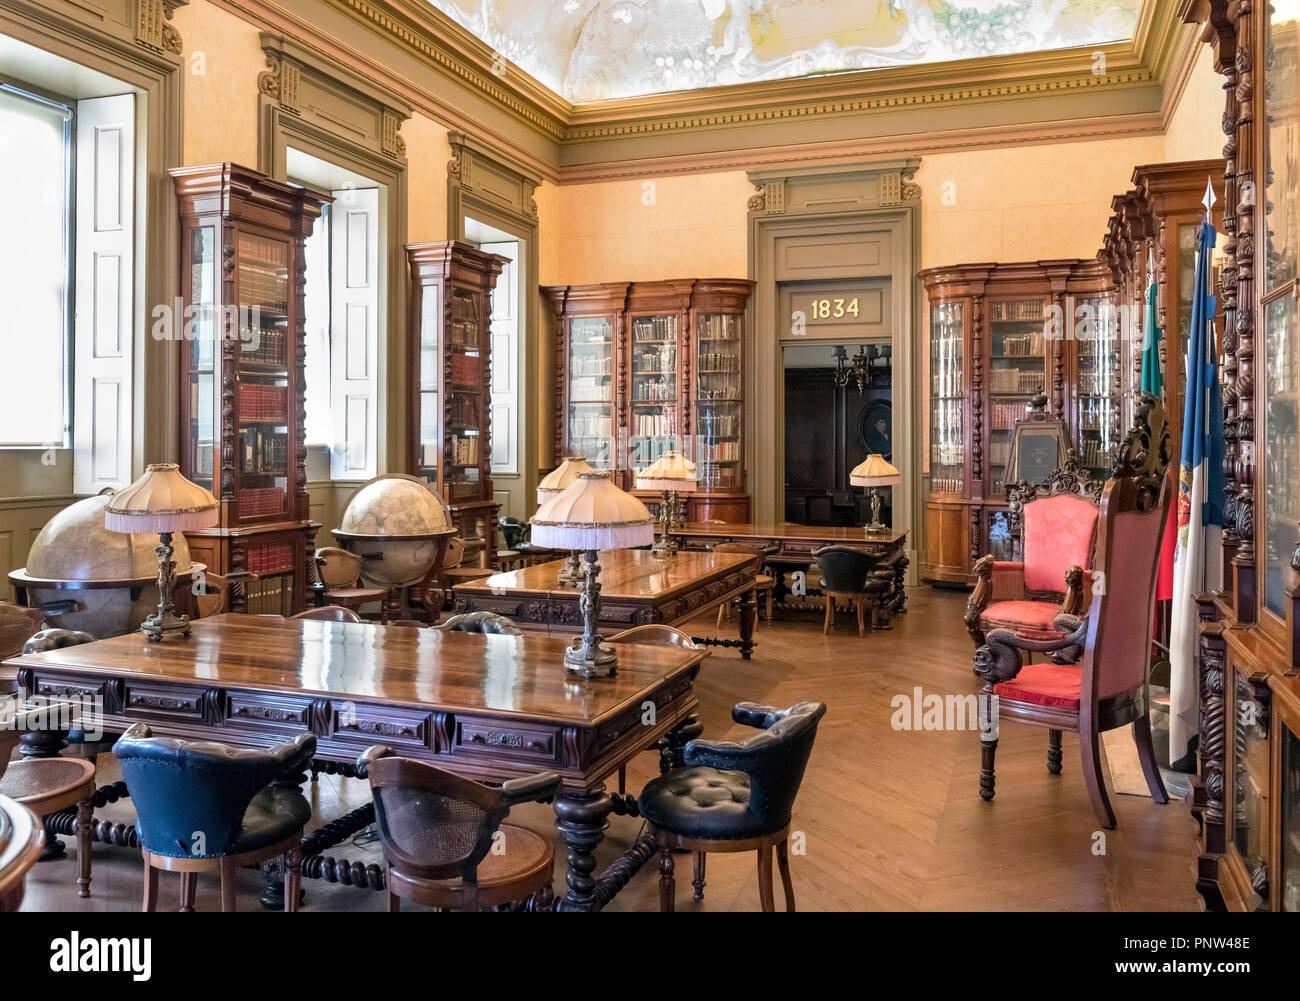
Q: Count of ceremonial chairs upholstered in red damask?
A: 2